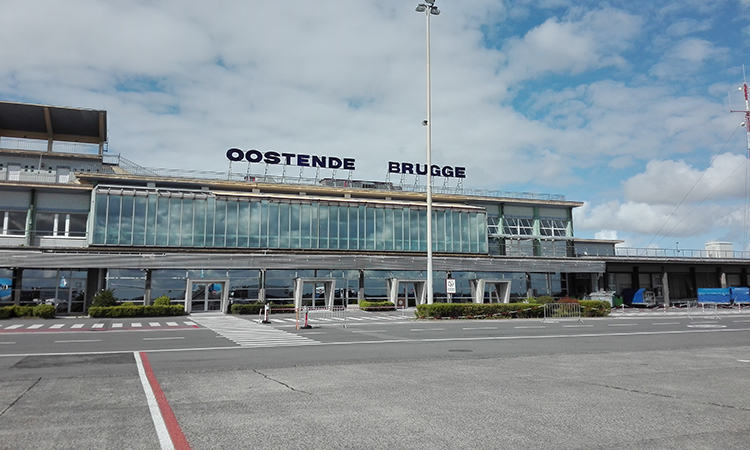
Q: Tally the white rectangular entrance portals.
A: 4